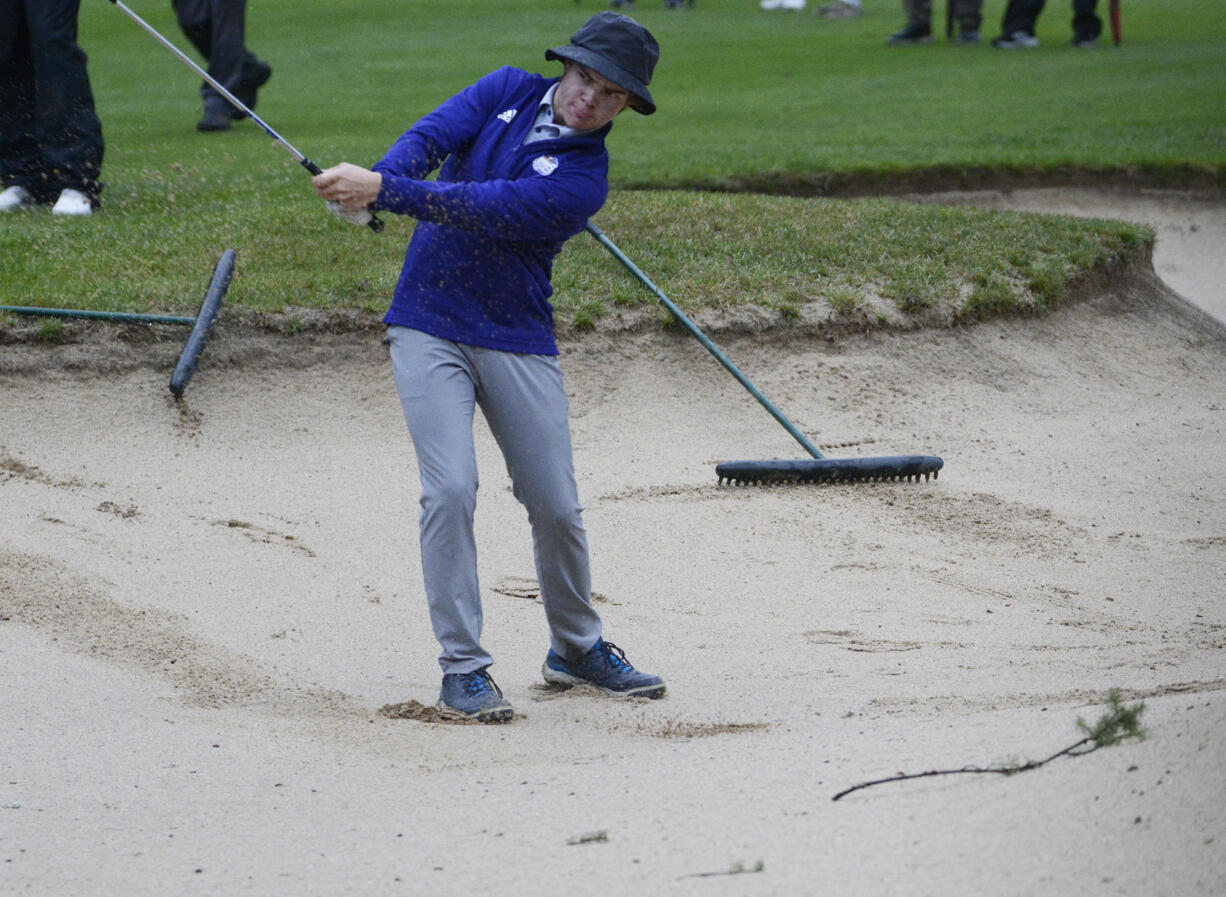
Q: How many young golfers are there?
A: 1